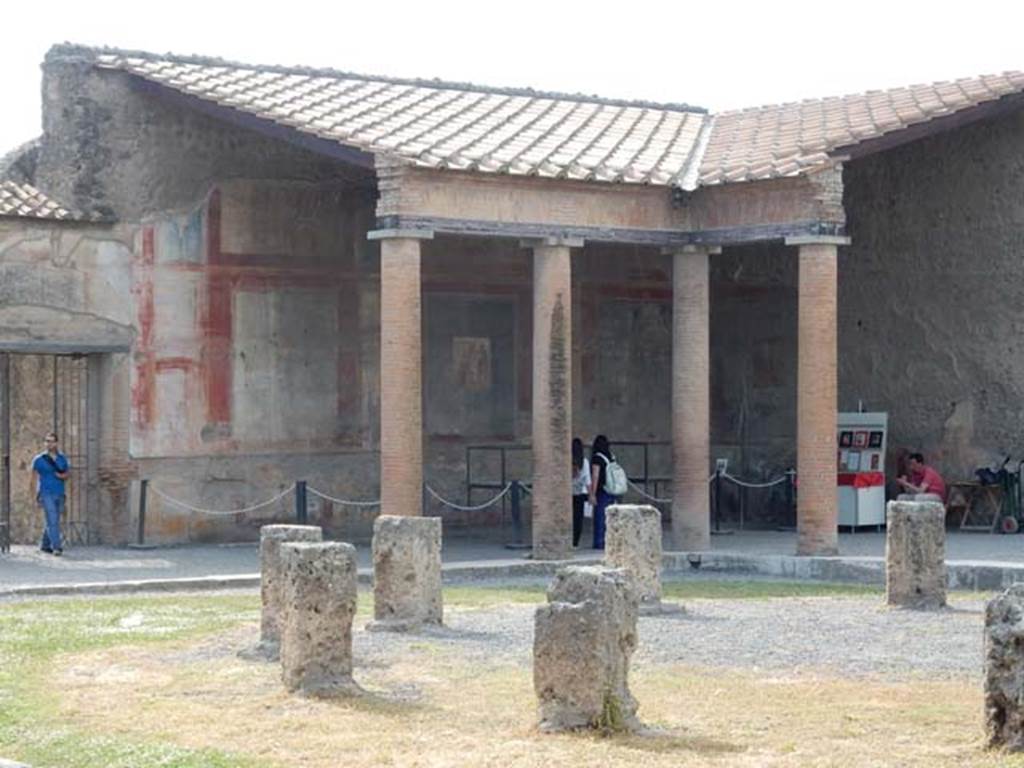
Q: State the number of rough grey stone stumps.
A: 7